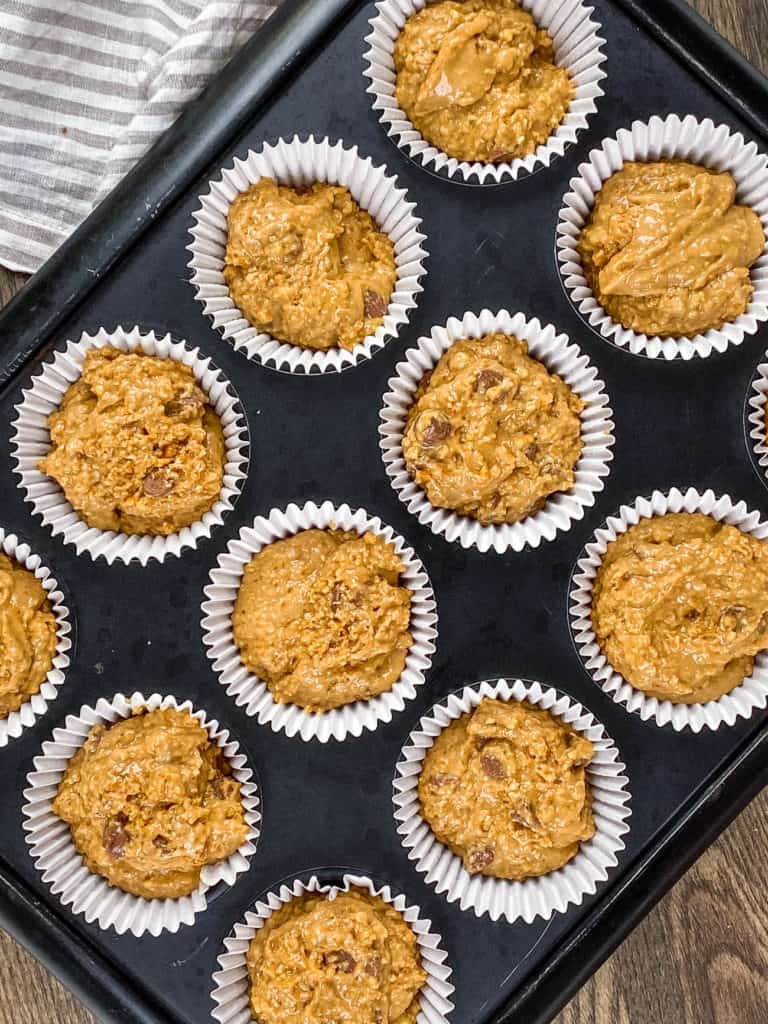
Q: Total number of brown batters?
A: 12